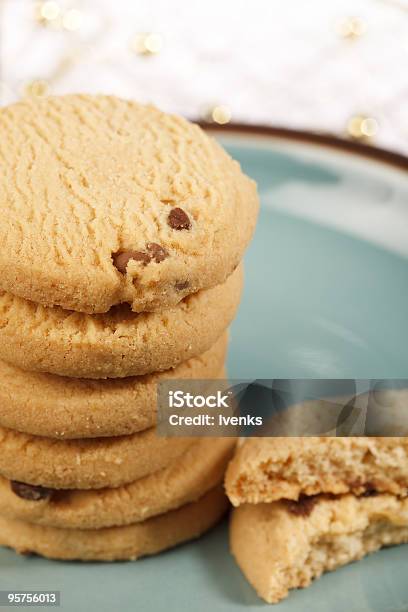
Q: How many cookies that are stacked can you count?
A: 6